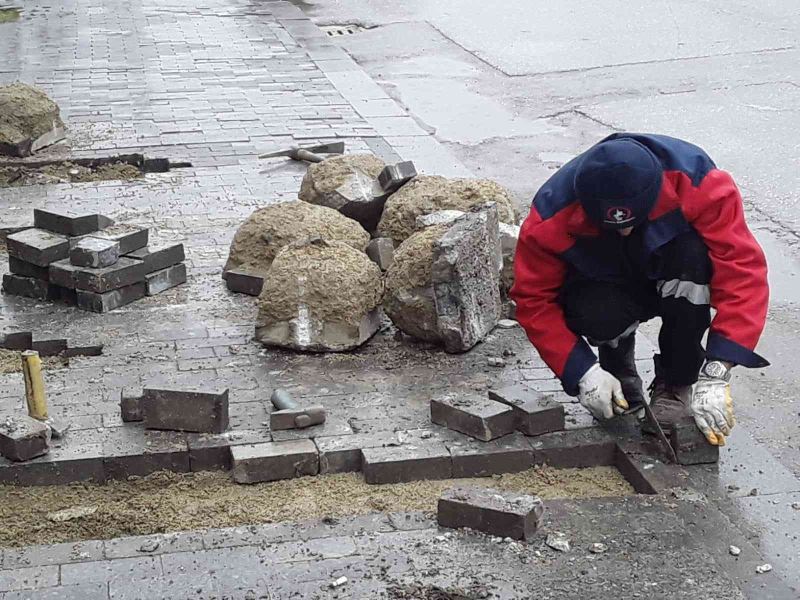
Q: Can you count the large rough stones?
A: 6